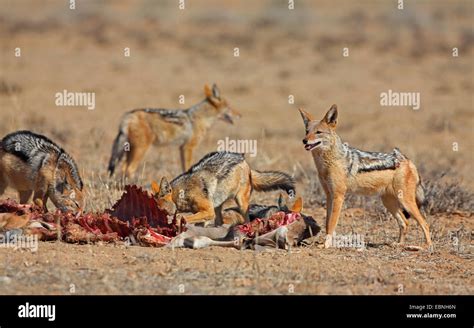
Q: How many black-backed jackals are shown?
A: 5